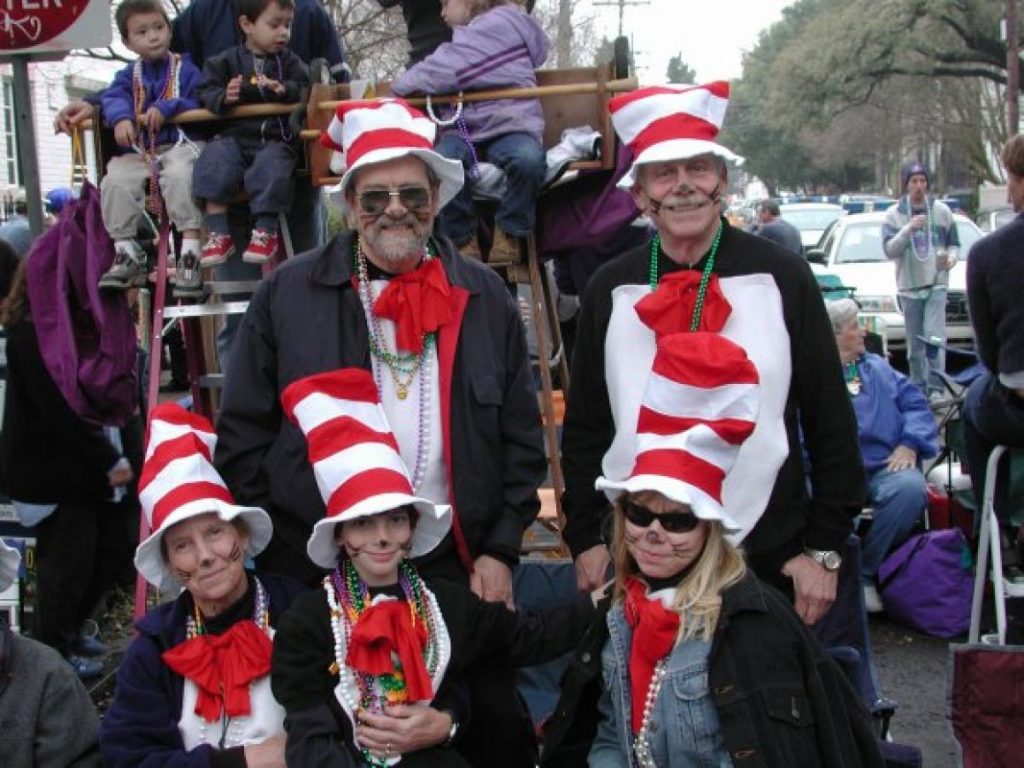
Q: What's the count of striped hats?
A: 5